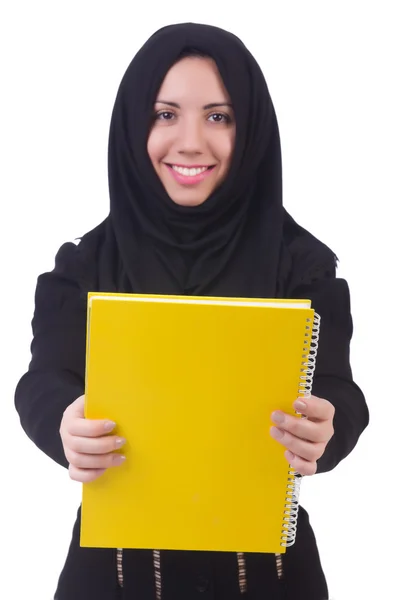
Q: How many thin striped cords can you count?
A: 4